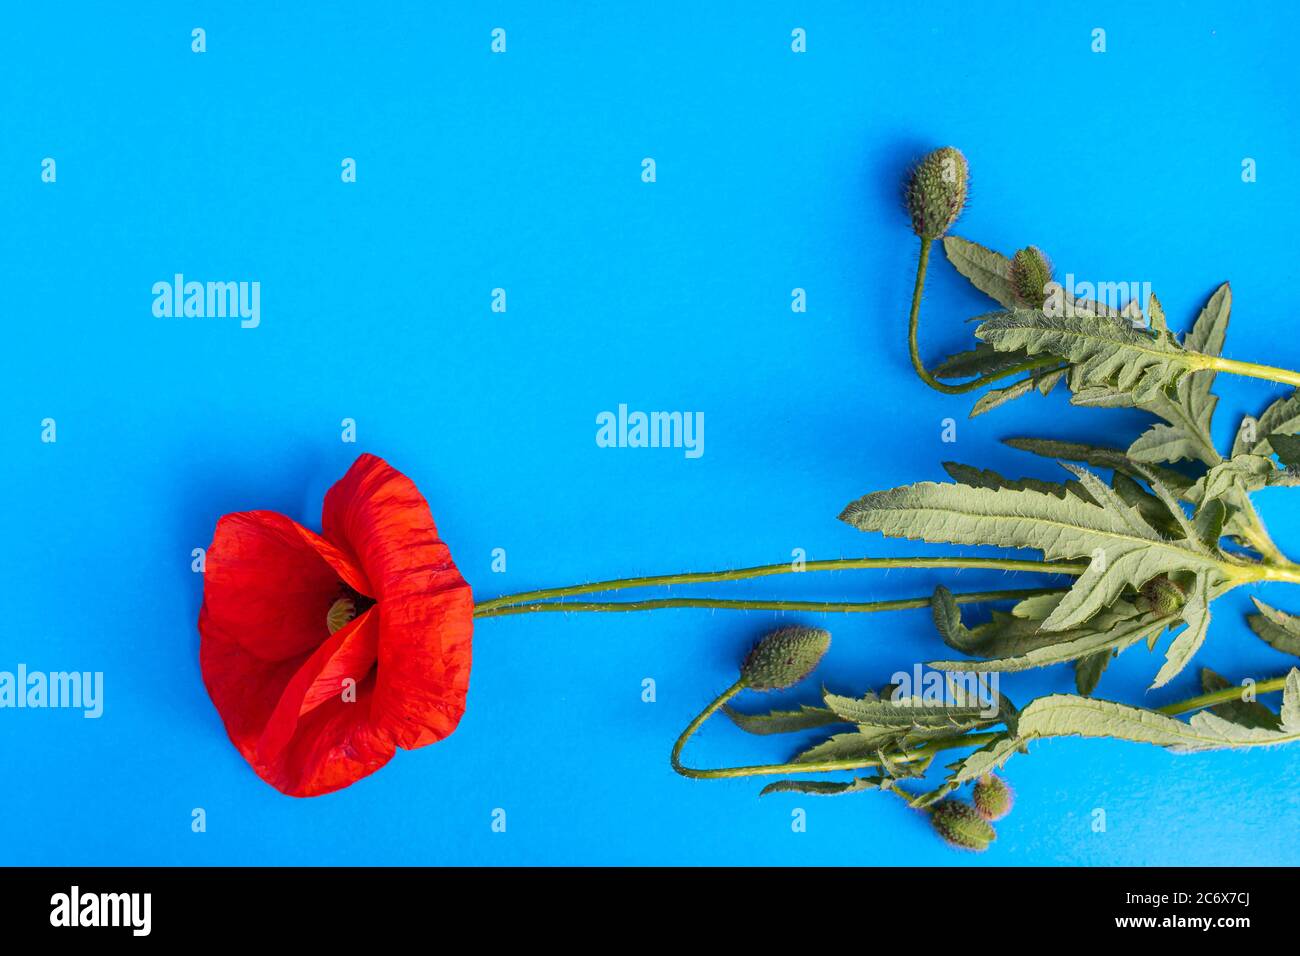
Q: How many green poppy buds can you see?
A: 6